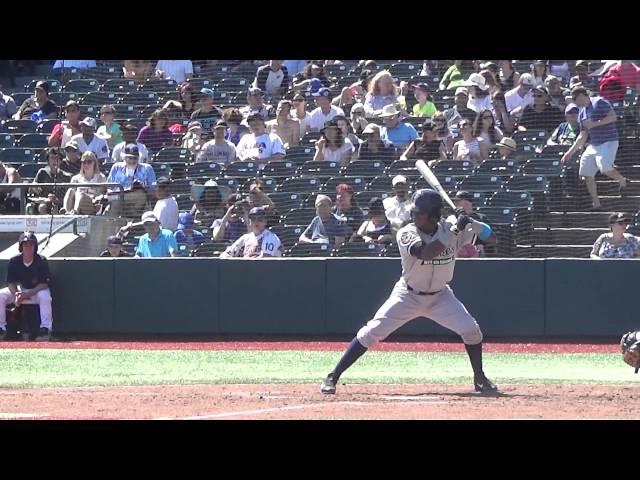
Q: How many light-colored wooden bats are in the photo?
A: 1